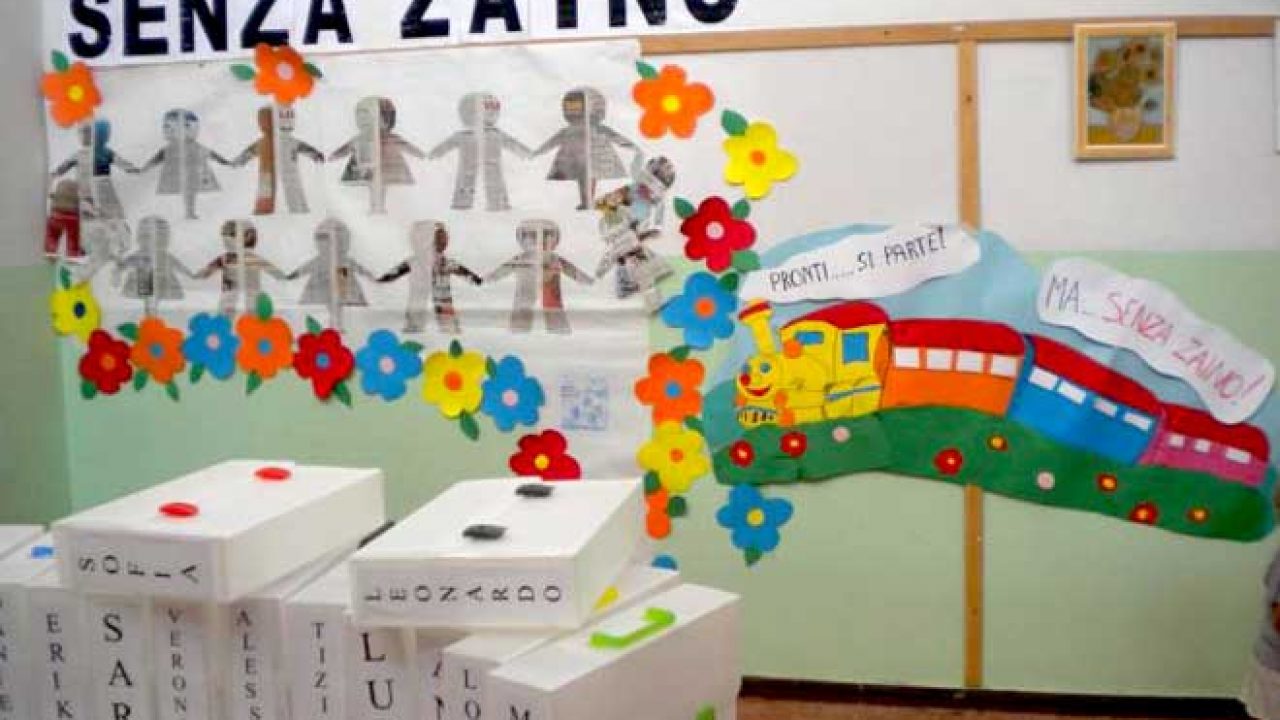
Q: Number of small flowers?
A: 9